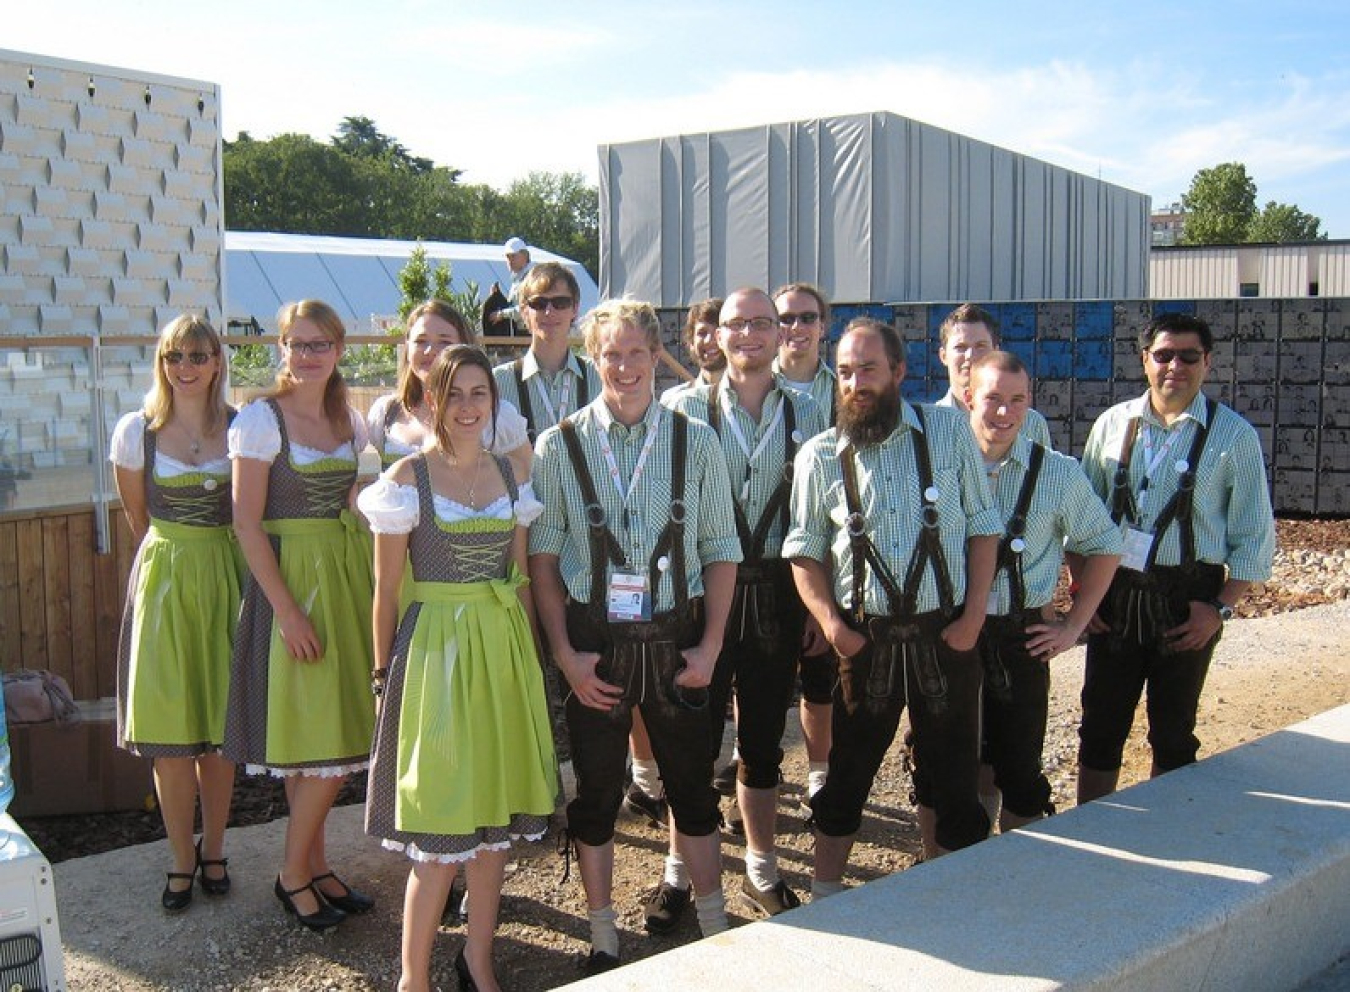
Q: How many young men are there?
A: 9